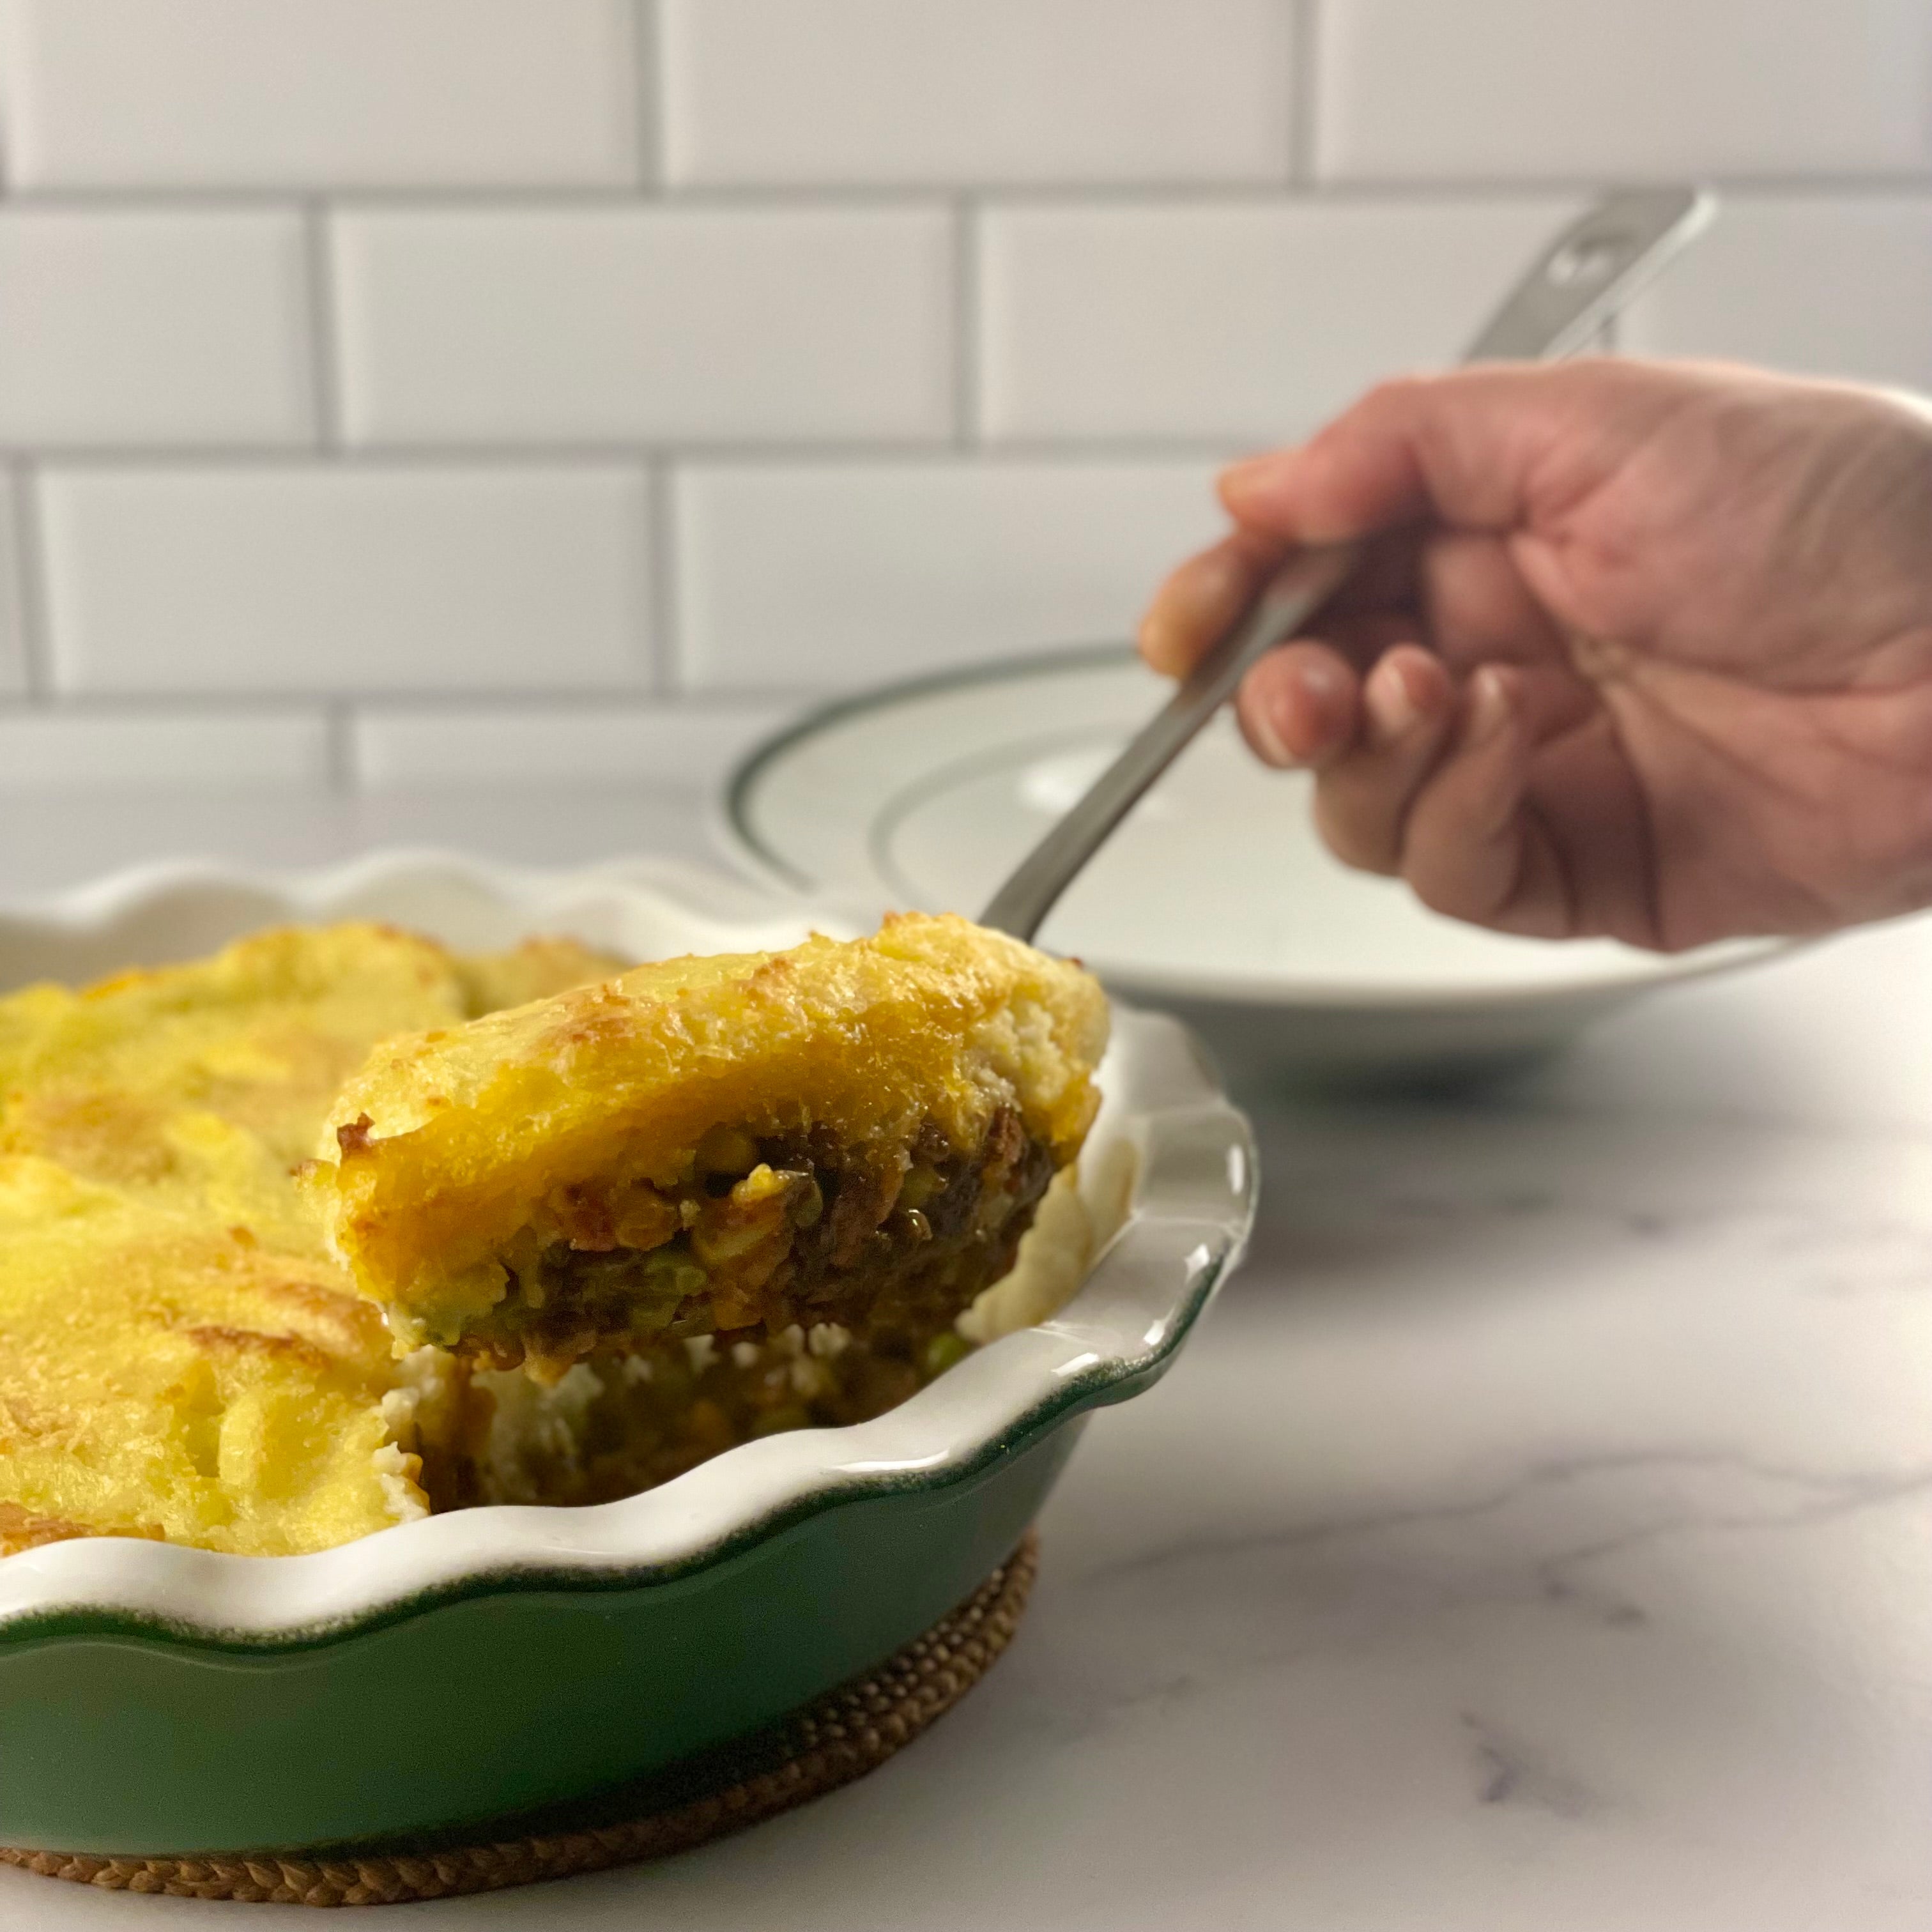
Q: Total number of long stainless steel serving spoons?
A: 1